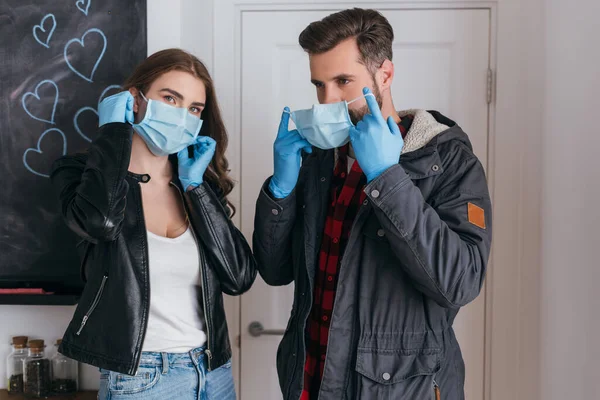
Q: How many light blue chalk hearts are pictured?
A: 6